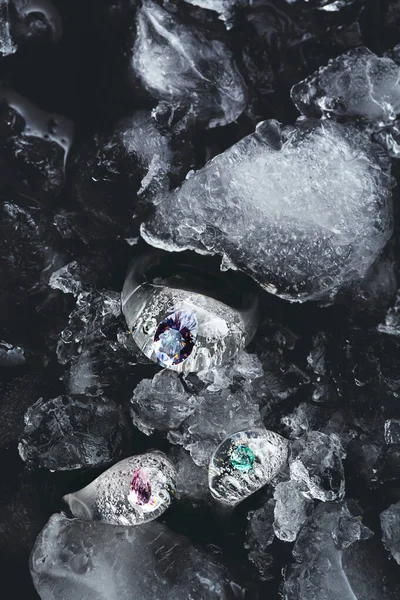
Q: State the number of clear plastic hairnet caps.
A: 0